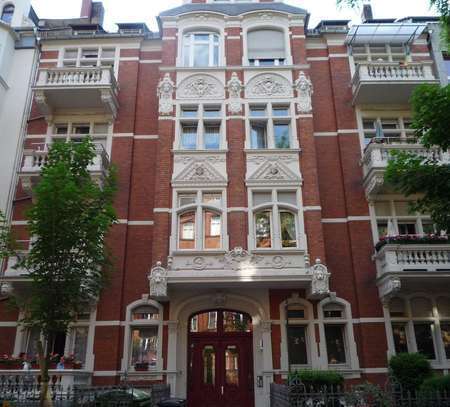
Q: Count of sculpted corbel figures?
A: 5